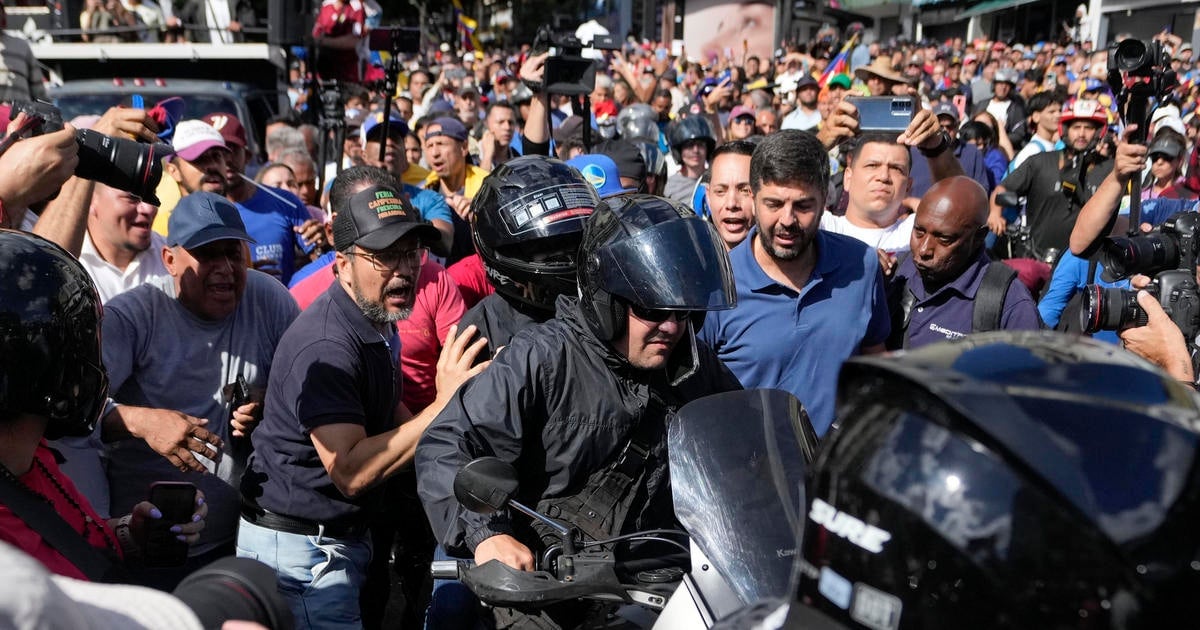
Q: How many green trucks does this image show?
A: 0